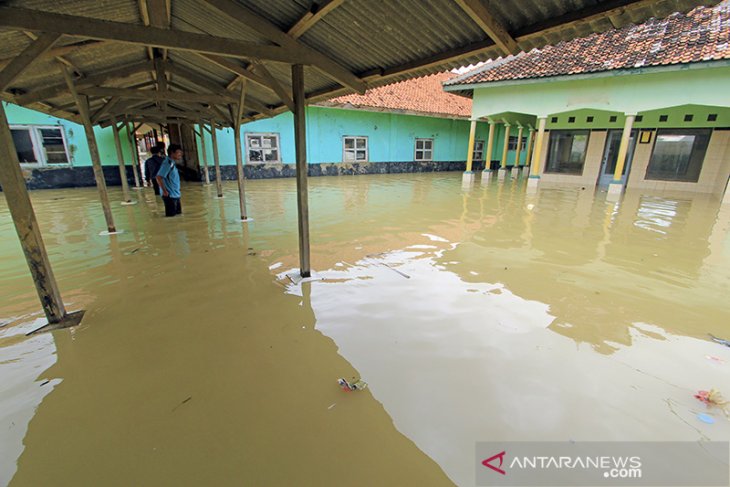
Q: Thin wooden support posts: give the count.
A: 8